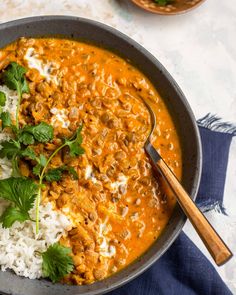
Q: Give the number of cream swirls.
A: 5